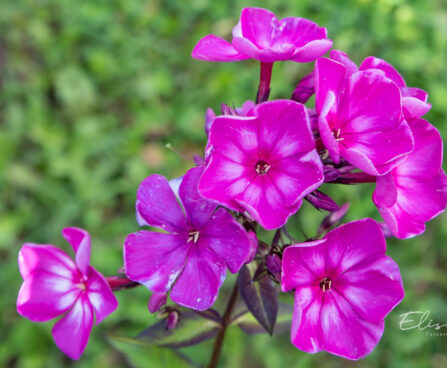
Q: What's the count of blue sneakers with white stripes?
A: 0